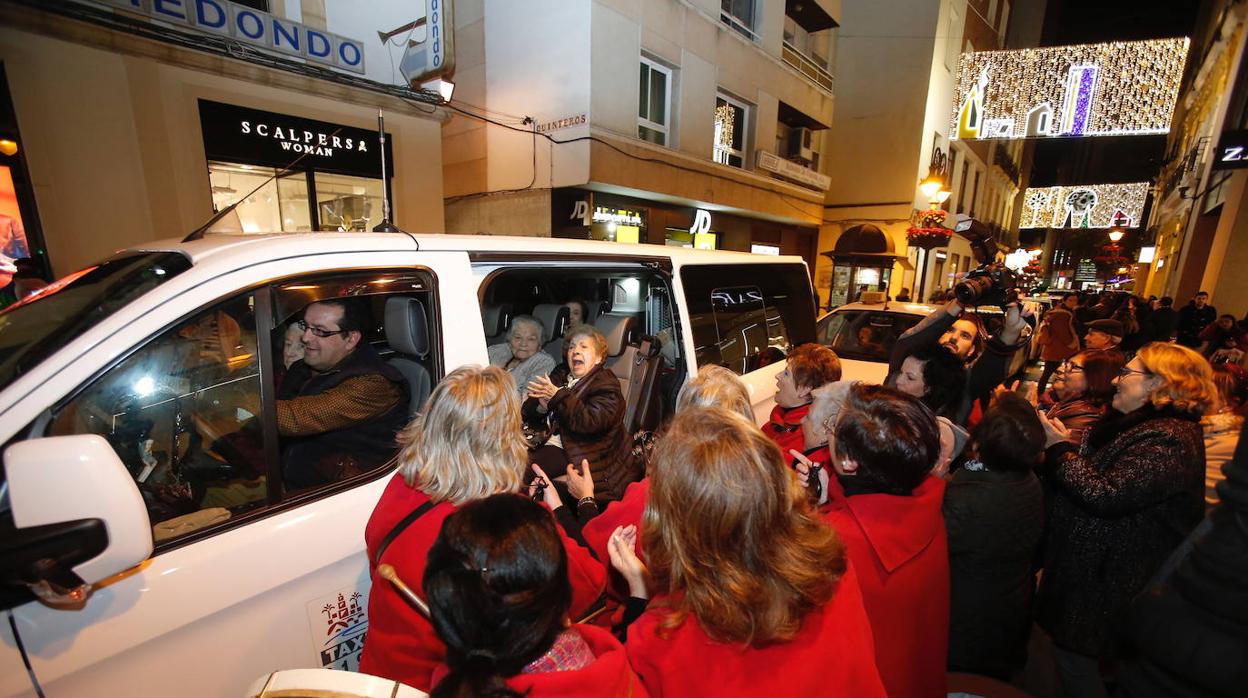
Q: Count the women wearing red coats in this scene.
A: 7